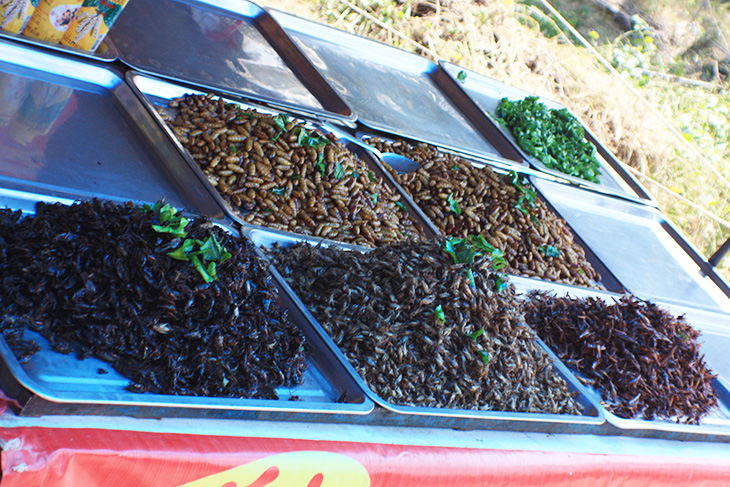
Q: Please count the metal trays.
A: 11